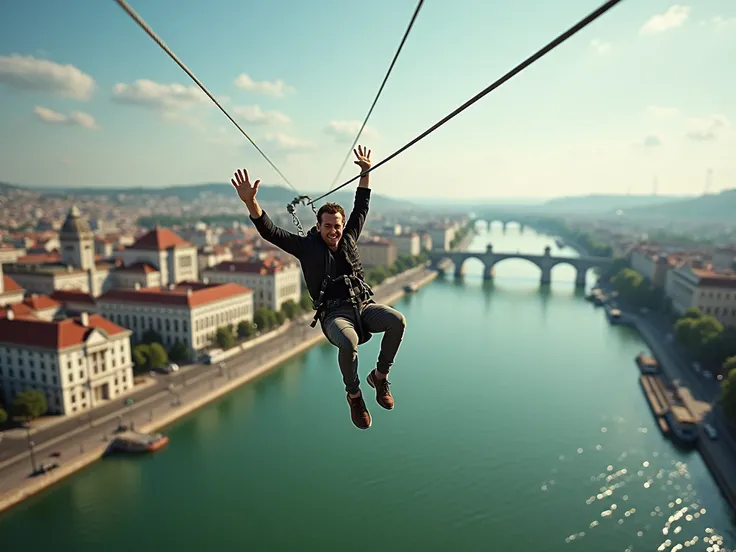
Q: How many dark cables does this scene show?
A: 2